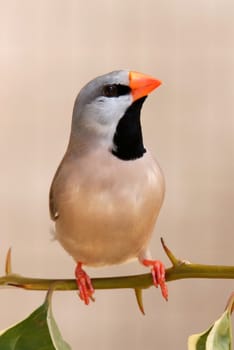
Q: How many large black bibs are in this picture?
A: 1